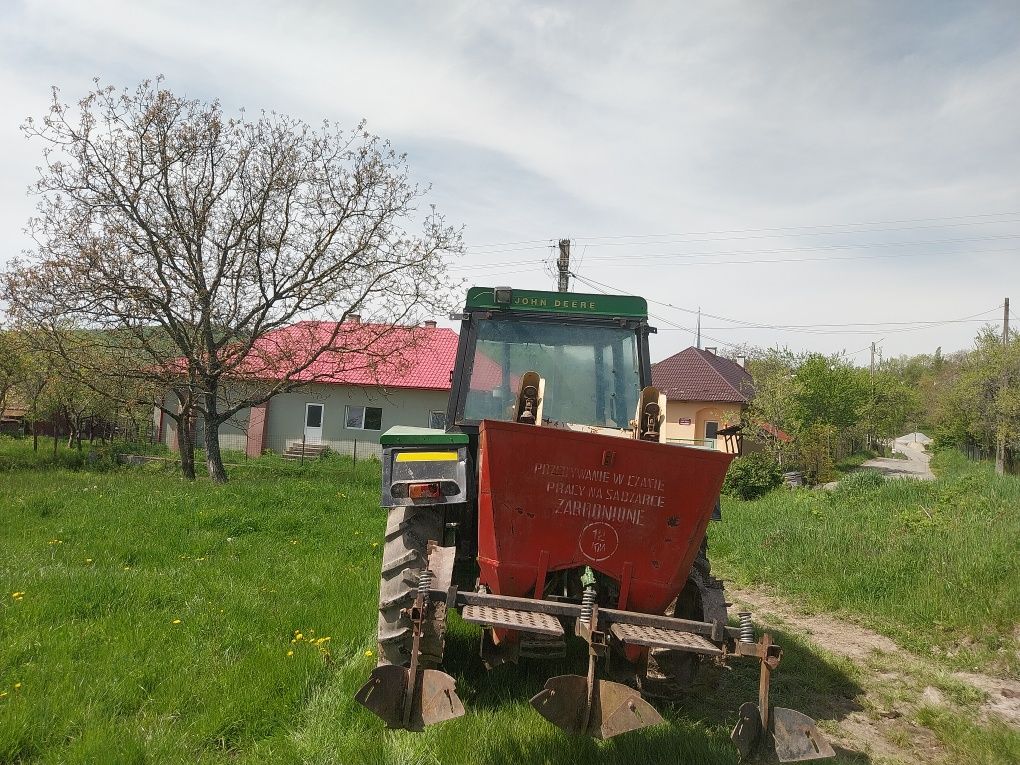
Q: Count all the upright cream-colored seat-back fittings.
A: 2